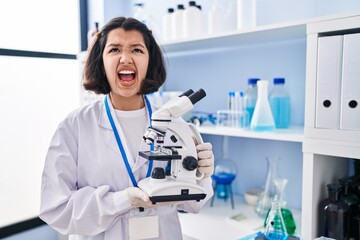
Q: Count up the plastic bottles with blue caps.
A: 2